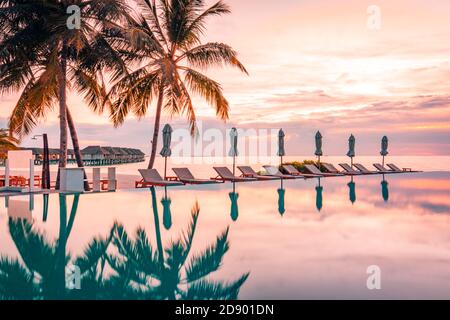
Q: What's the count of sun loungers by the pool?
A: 12